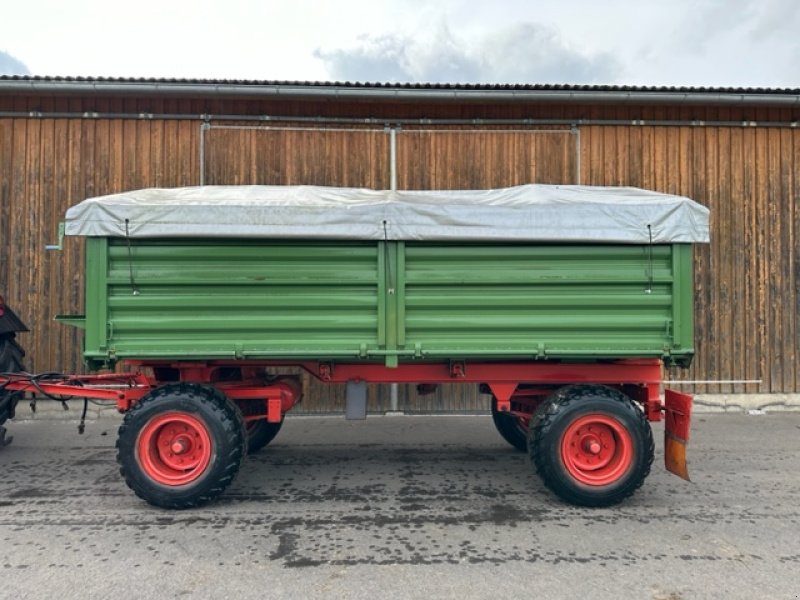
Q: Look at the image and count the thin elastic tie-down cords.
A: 3